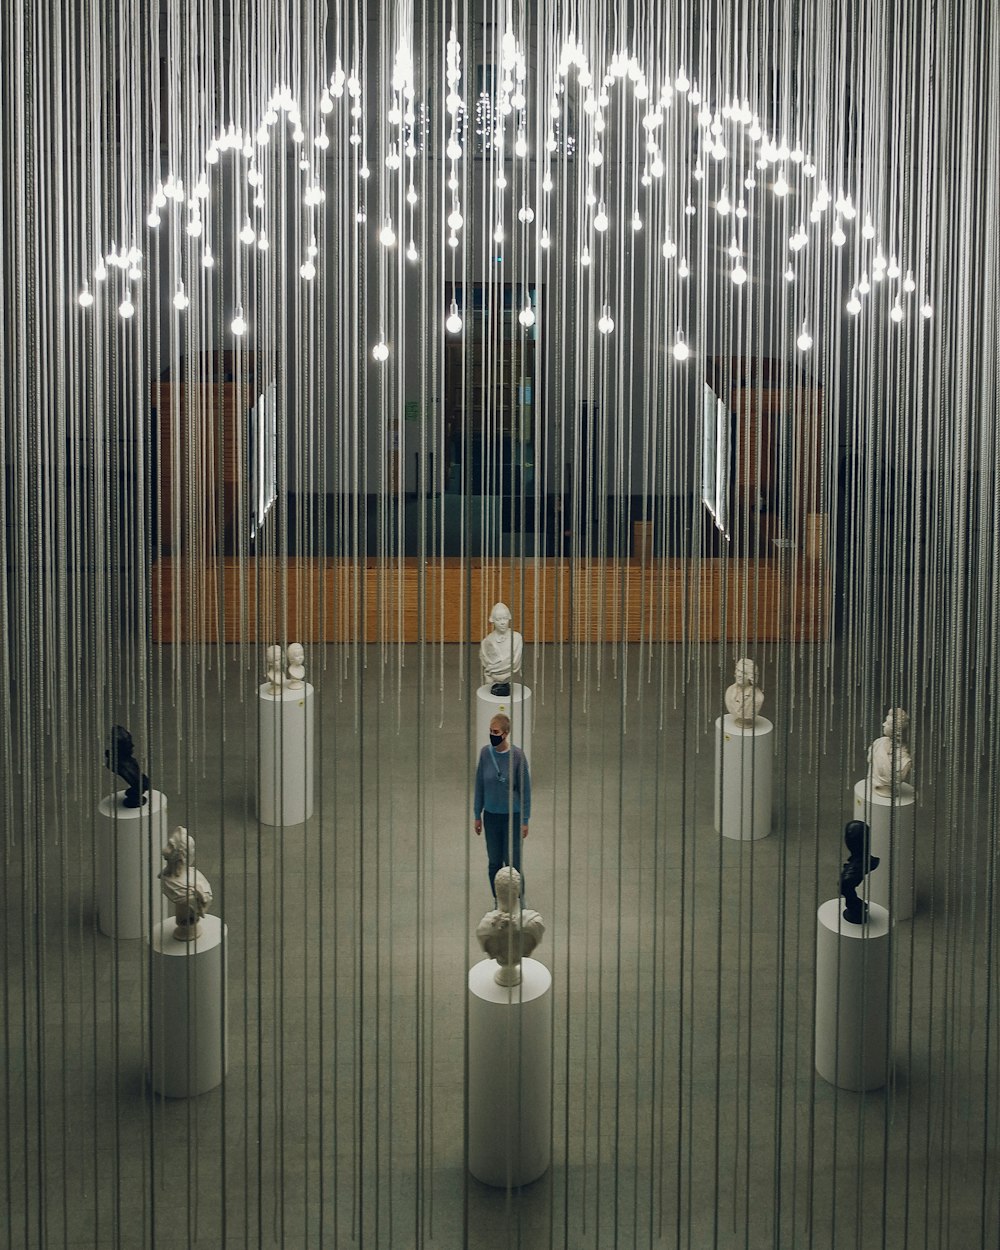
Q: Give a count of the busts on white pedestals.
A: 9